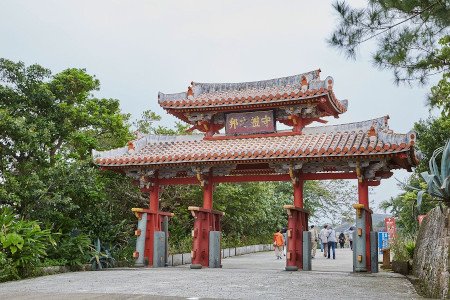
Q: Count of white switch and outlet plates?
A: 0